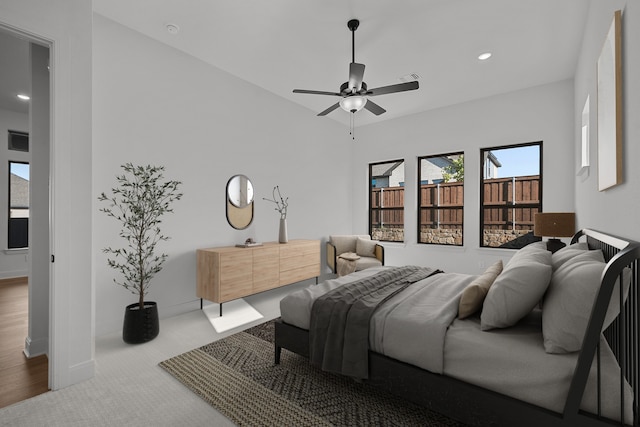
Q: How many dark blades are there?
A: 5